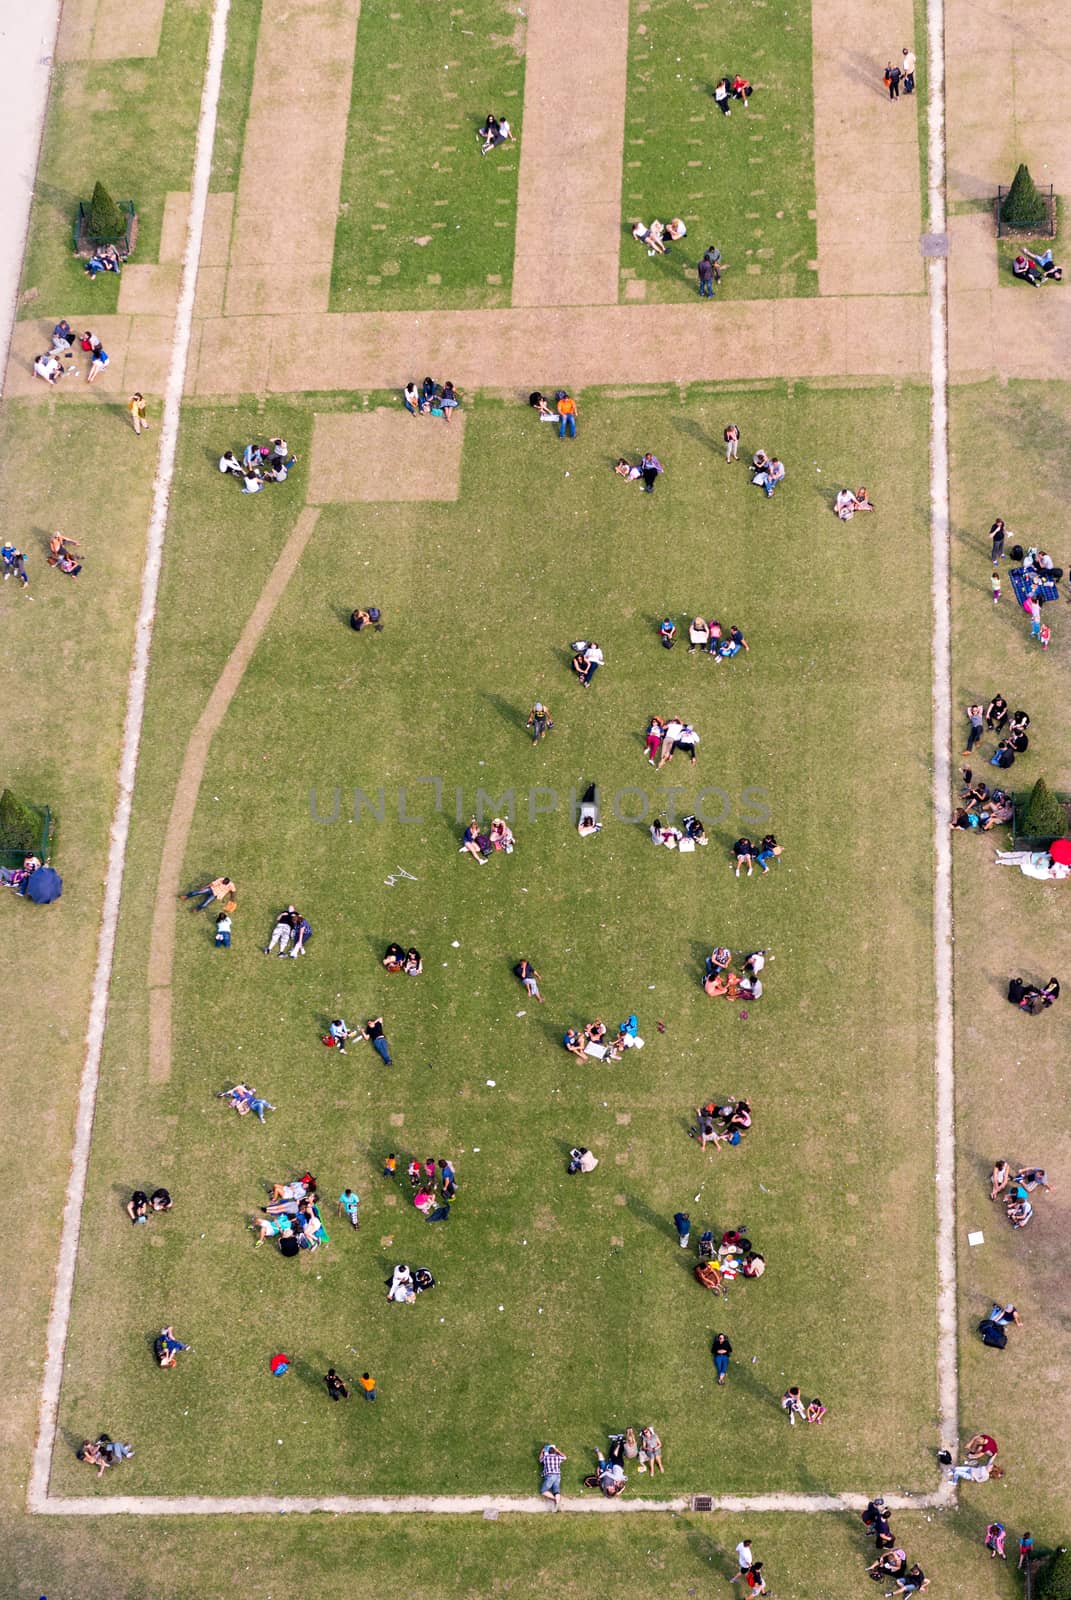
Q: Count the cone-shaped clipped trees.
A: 5